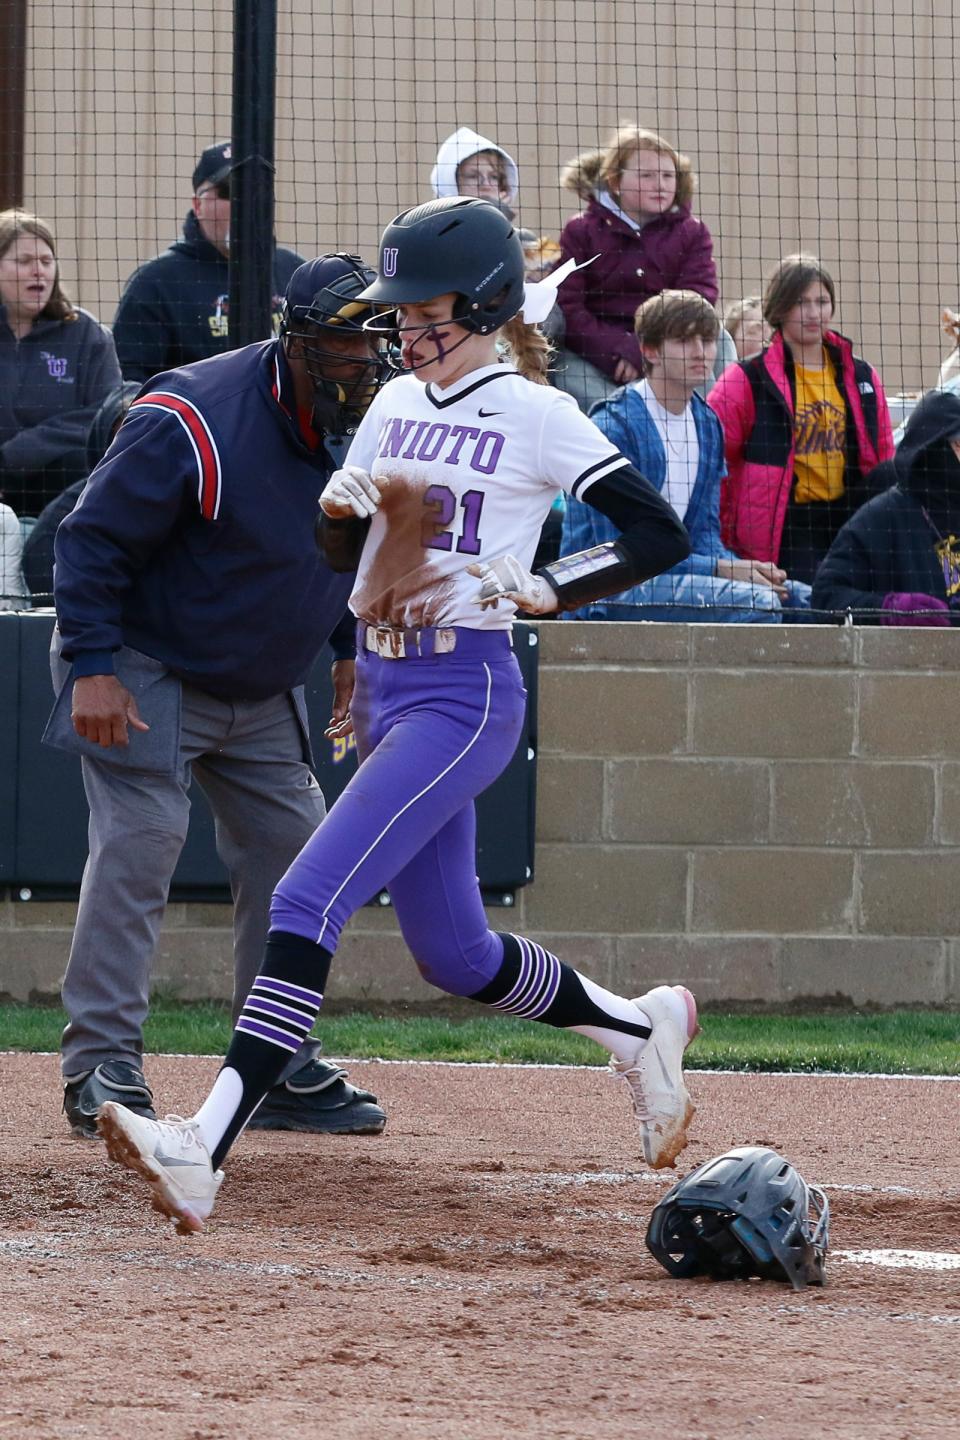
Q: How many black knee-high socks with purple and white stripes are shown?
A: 2